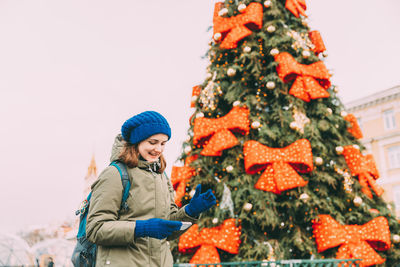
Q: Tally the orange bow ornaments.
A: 12